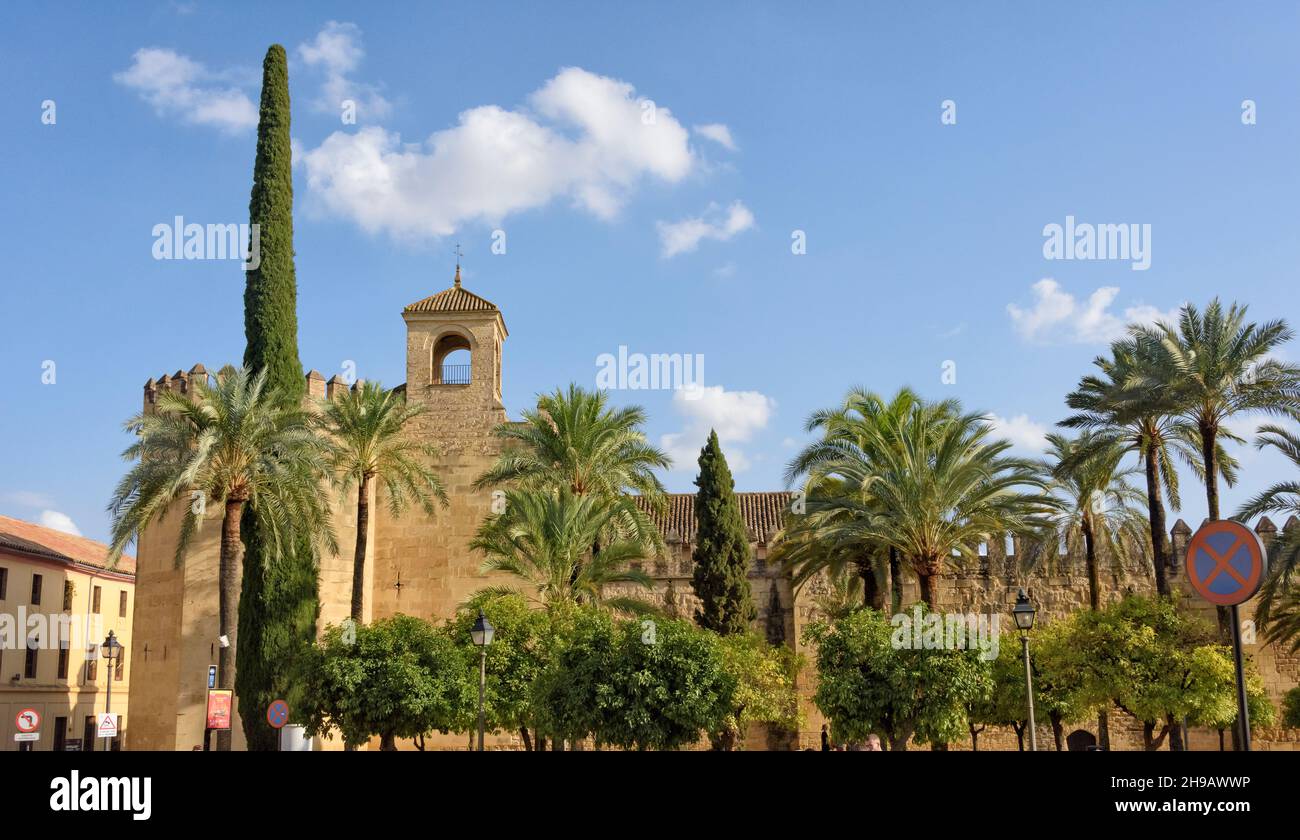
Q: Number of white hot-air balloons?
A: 0